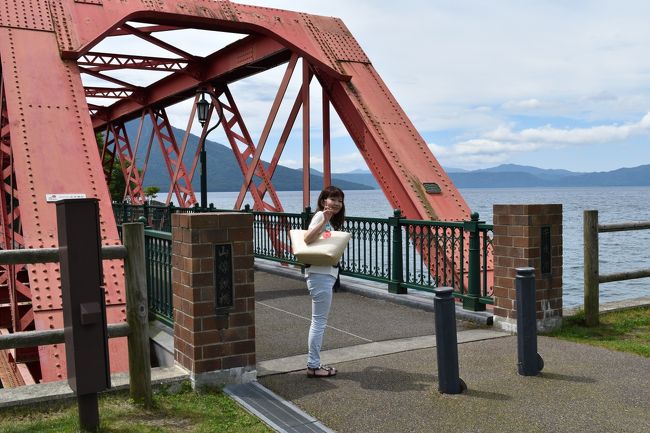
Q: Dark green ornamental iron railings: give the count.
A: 2